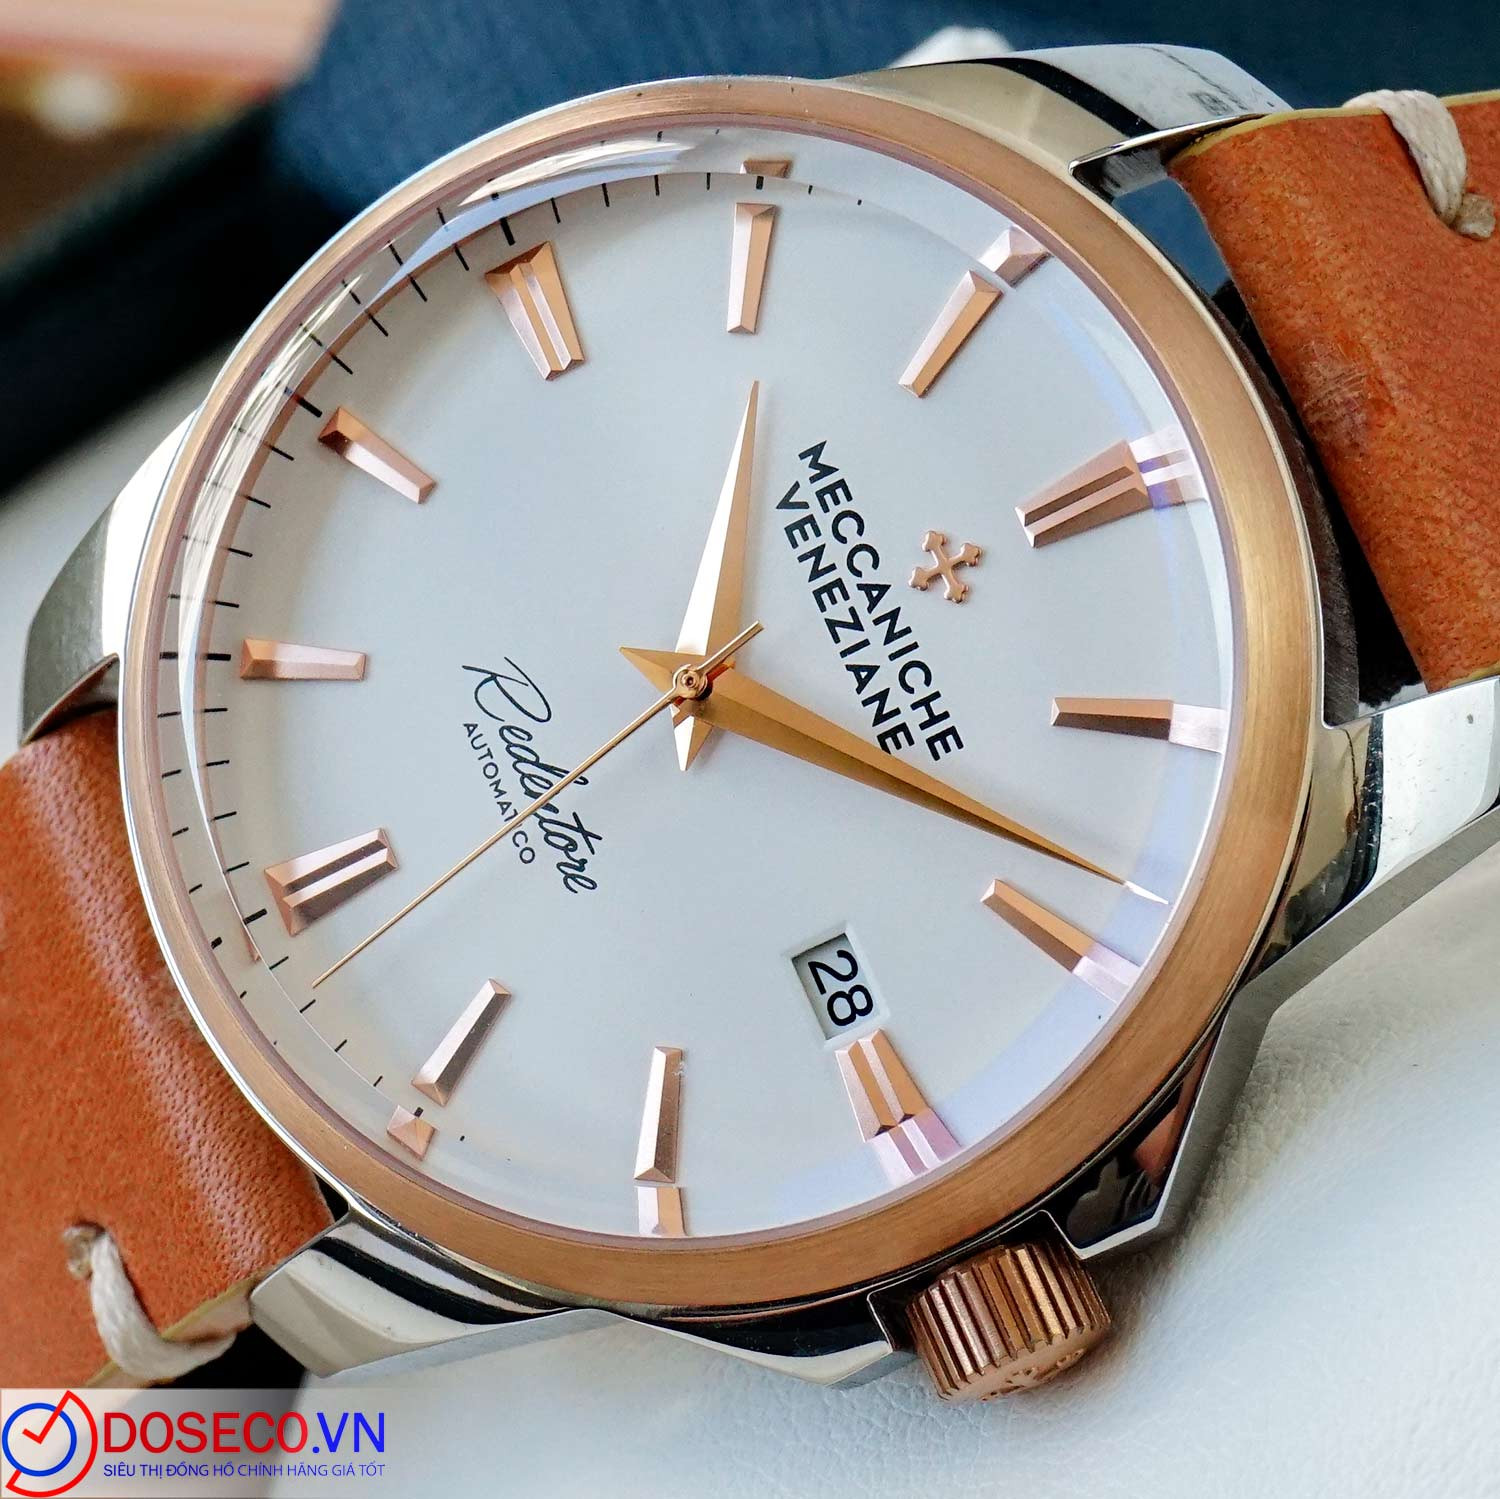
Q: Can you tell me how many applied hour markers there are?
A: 12